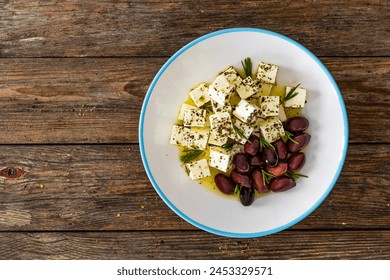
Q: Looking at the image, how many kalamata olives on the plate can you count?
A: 14